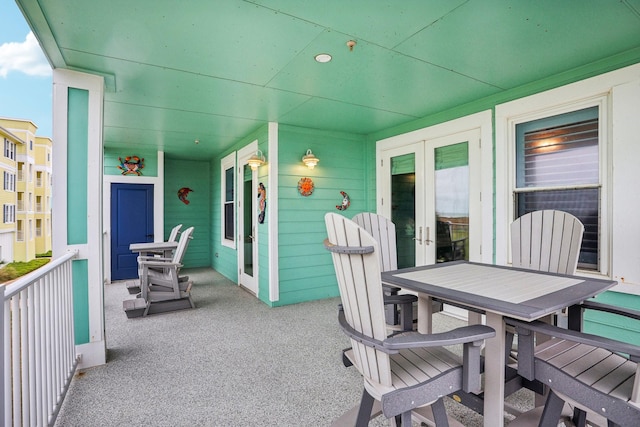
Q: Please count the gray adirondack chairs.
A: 6